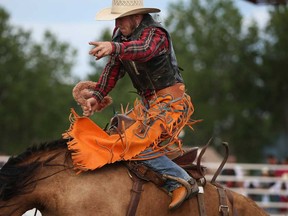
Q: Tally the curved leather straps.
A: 2